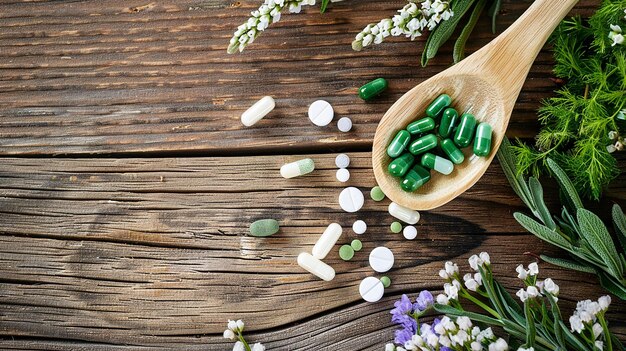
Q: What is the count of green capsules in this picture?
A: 12